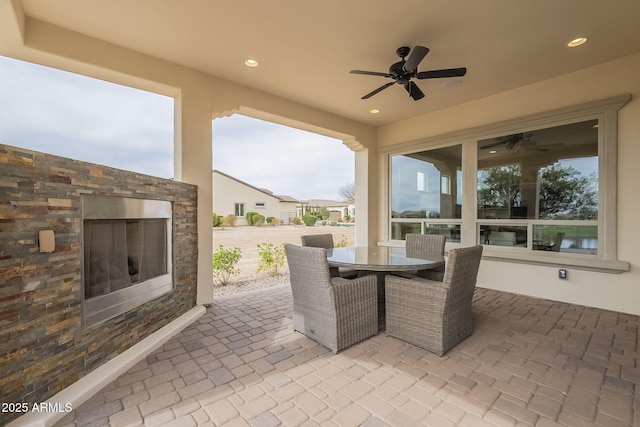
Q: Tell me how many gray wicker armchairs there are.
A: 4